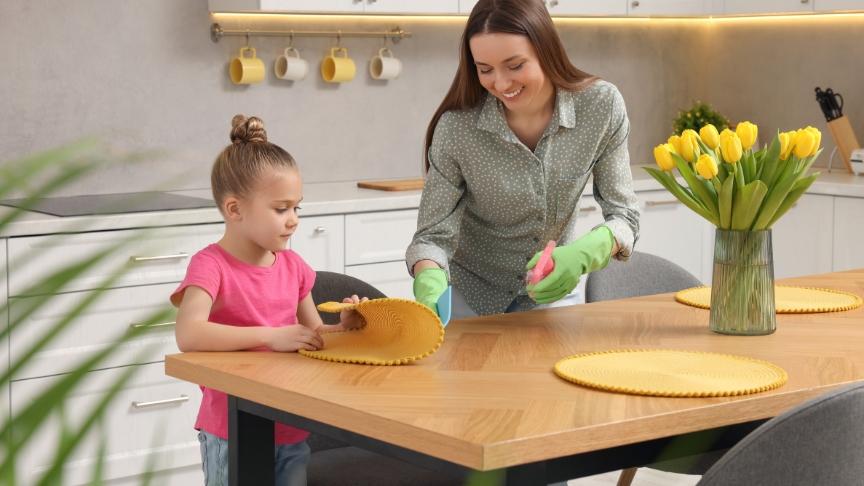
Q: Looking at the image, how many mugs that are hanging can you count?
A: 4